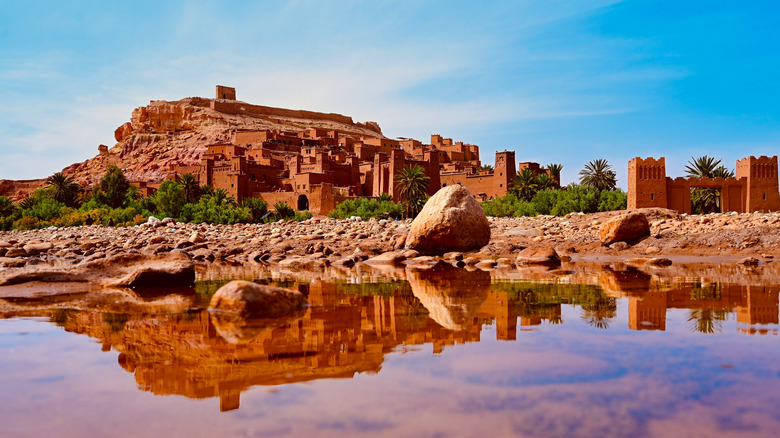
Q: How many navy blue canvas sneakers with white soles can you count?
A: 0